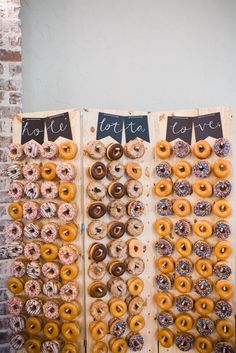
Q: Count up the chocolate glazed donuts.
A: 8